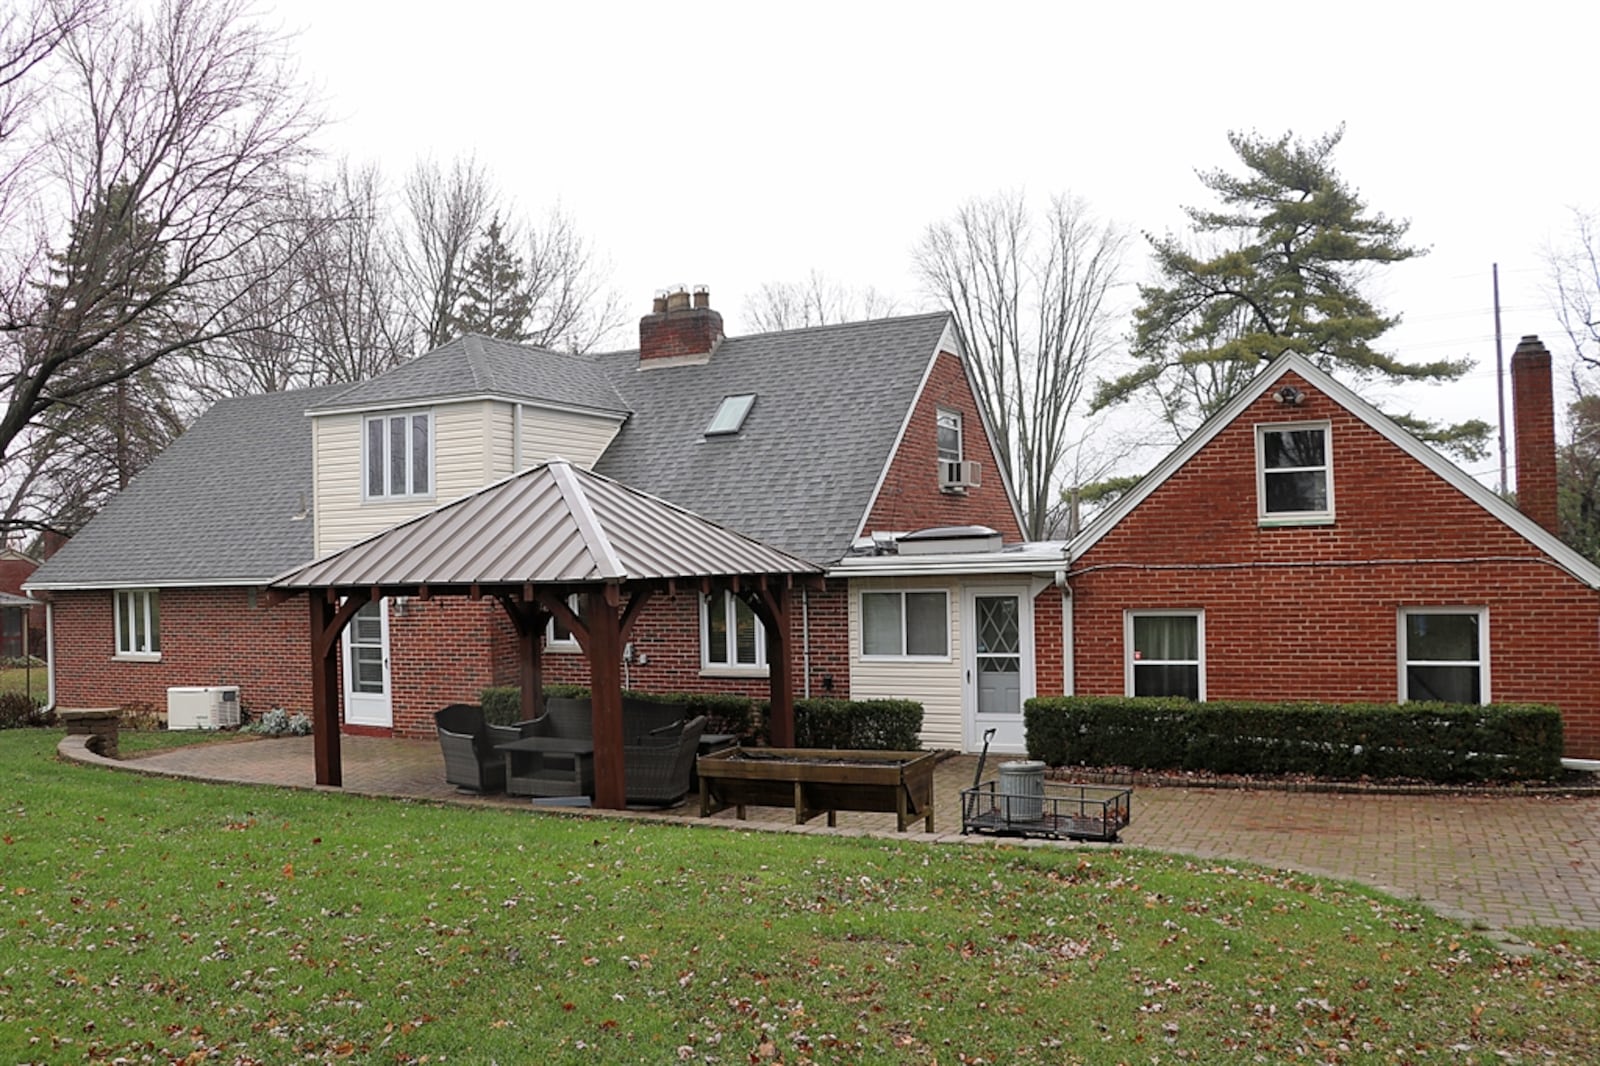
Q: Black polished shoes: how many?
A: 0